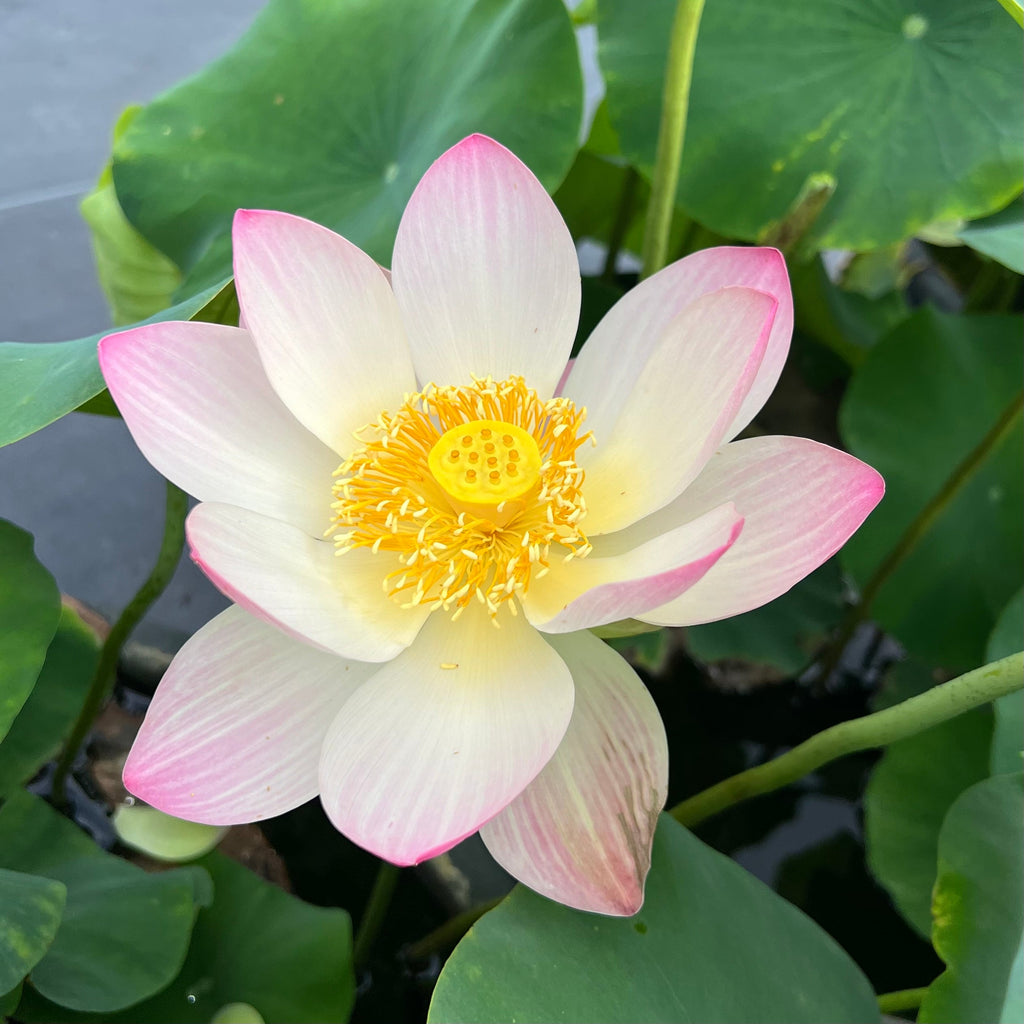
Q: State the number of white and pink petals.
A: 11